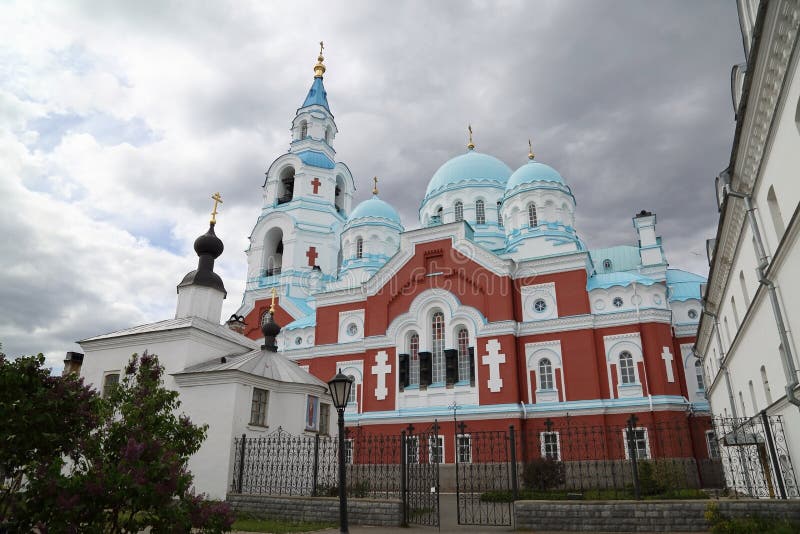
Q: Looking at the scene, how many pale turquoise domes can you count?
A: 3